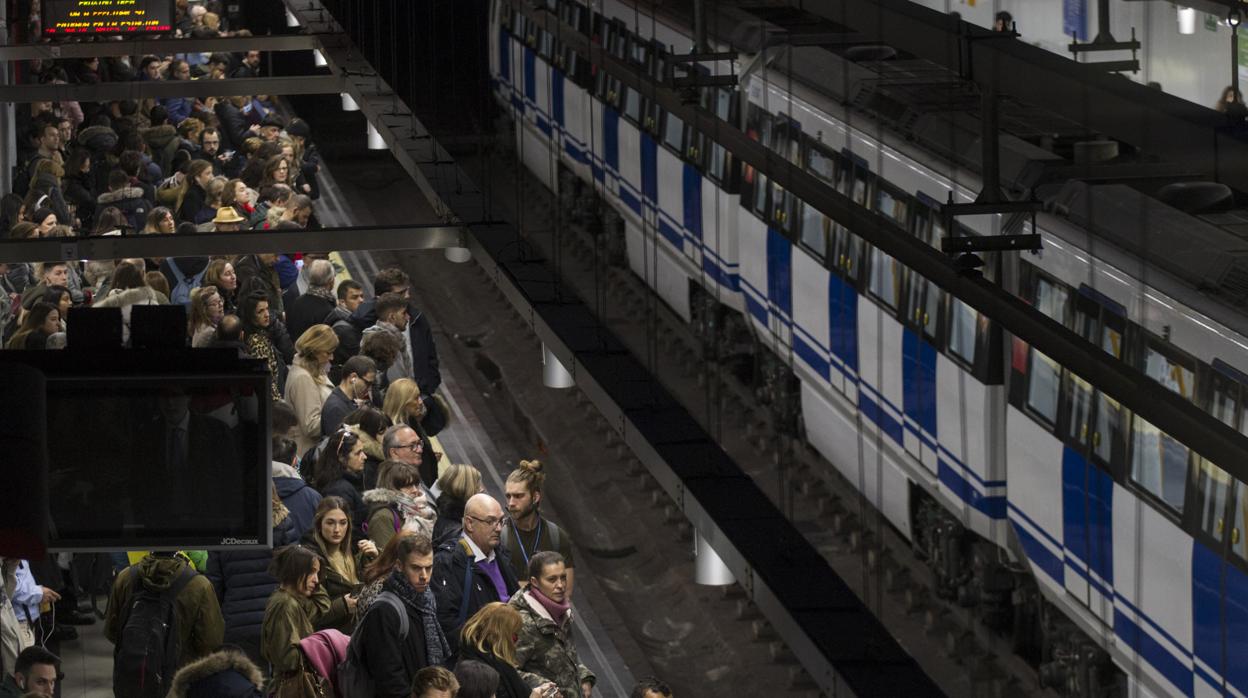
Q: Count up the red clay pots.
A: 0